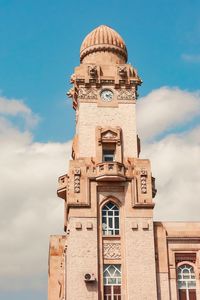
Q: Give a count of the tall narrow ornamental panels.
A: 2